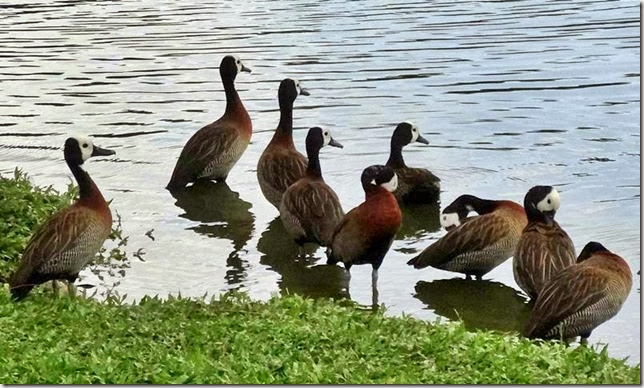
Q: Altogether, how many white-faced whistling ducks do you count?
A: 9